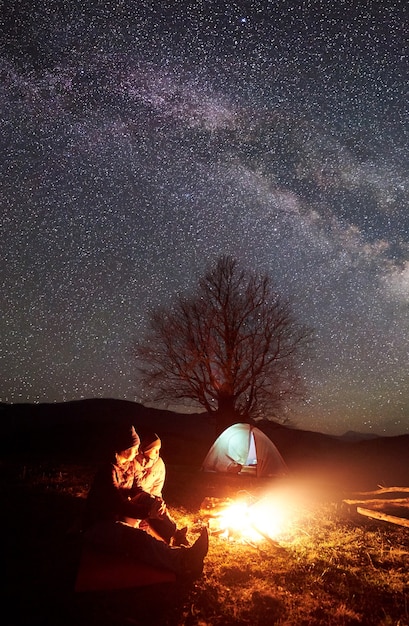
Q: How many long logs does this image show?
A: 3